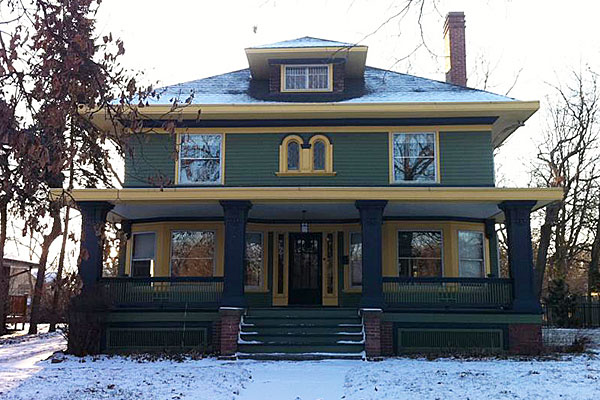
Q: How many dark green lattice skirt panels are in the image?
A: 2